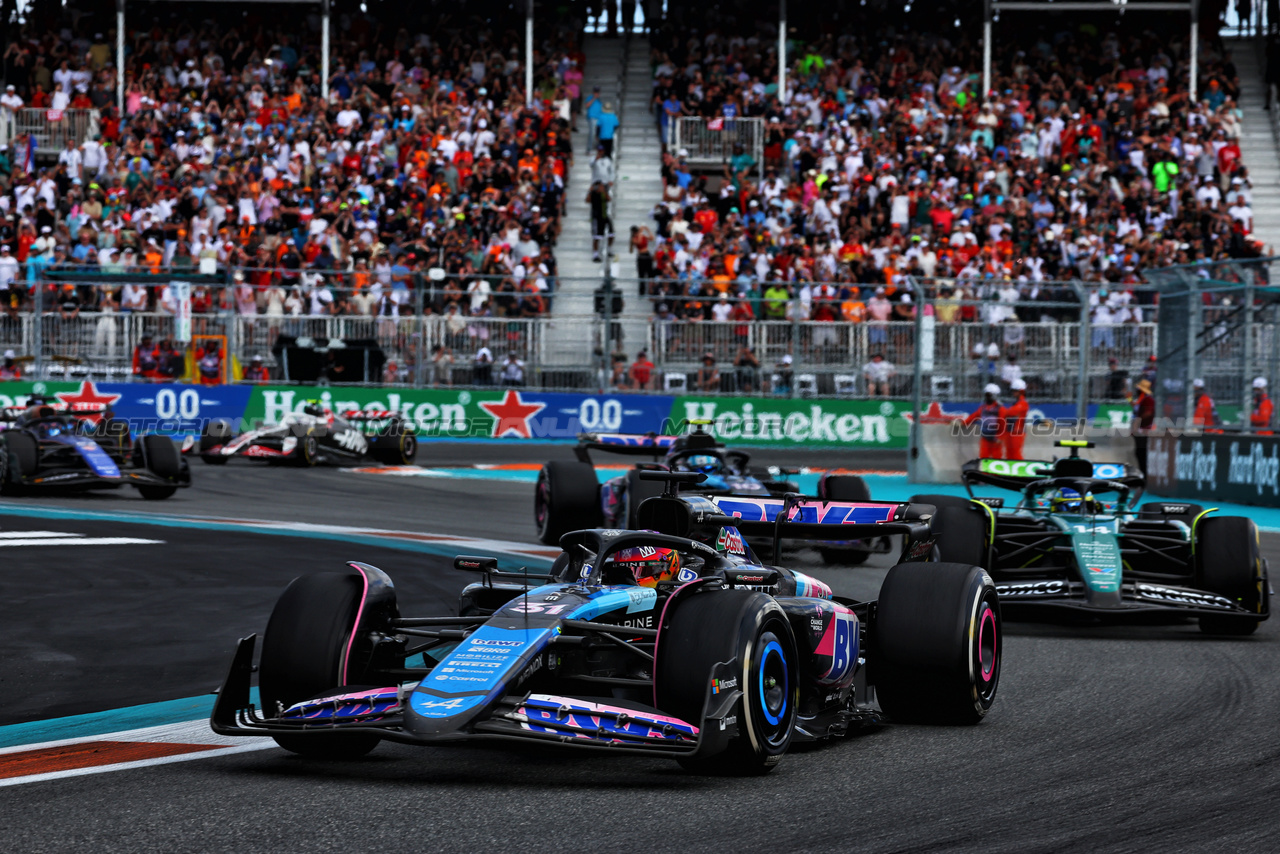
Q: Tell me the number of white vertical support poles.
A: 6